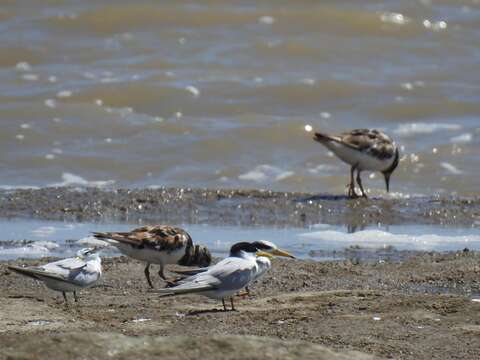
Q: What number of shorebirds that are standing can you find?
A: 5